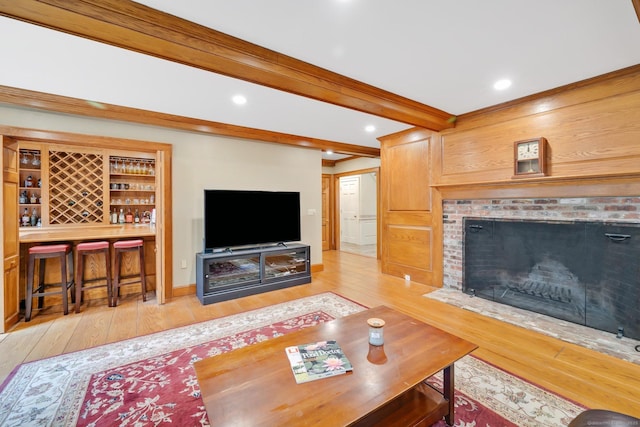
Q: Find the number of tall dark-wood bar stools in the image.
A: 3